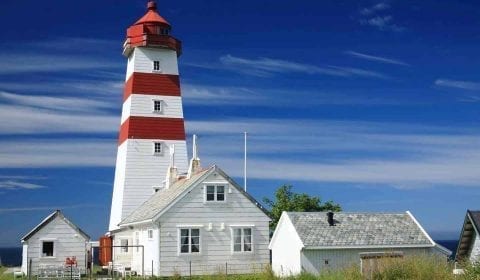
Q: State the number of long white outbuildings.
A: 1